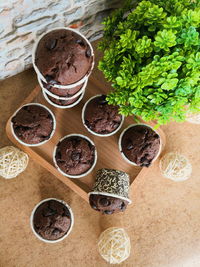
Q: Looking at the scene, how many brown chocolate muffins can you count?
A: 9